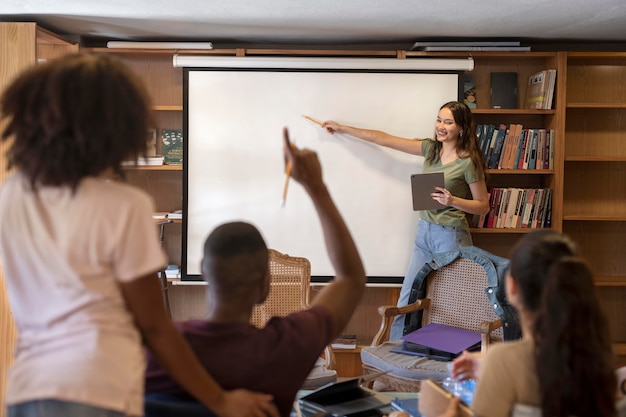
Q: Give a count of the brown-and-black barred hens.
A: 0